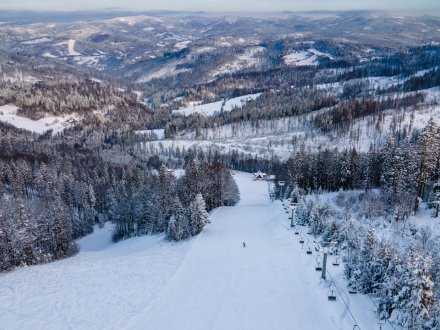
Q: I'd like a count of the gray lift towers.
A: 3